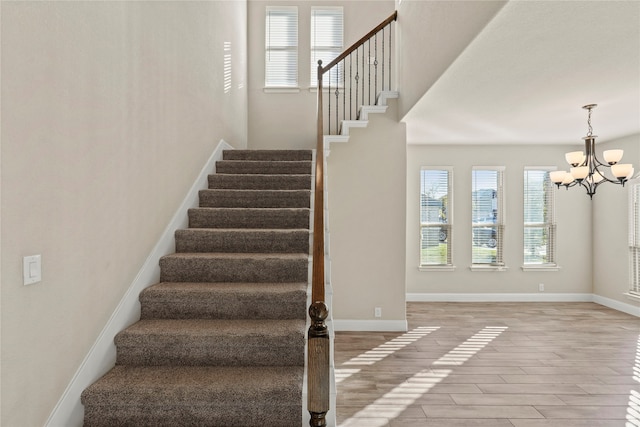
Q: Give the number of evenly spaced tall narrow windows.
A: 3